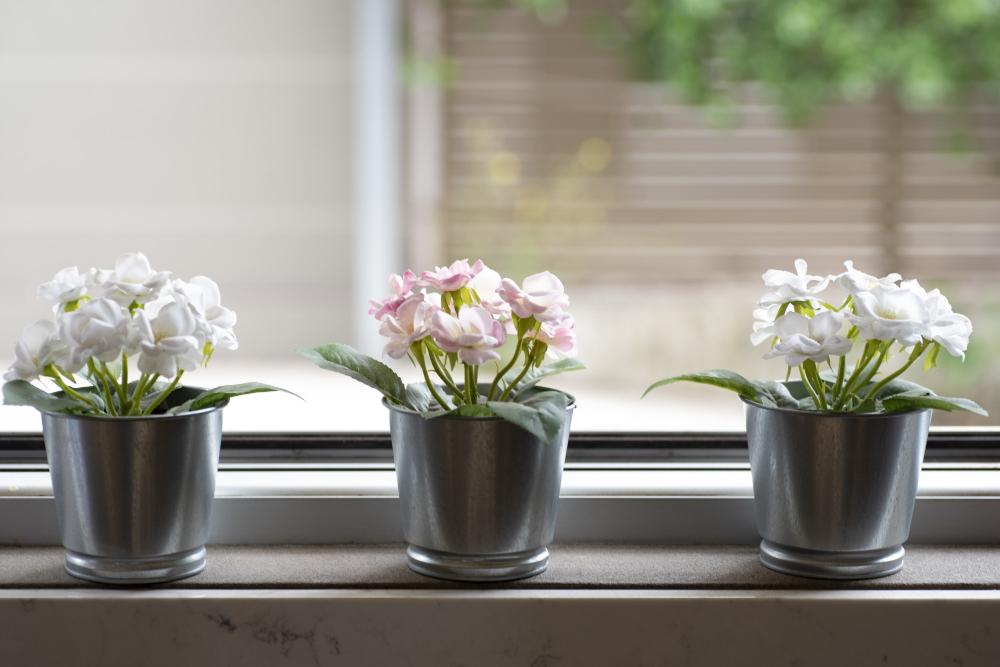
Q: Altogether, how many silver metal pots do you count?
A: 3